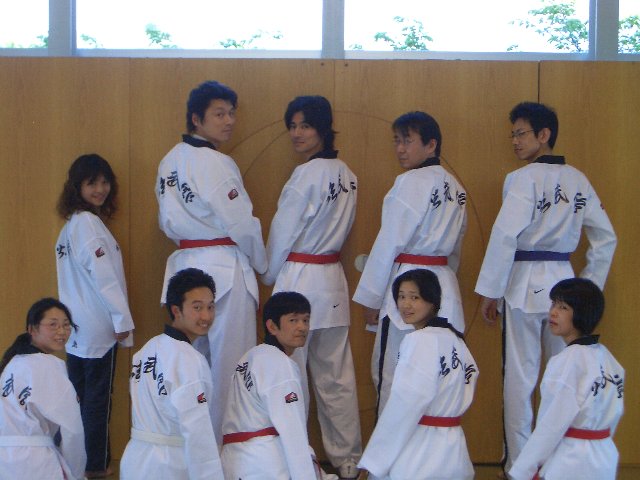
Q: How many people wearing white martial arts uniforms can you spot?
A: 10